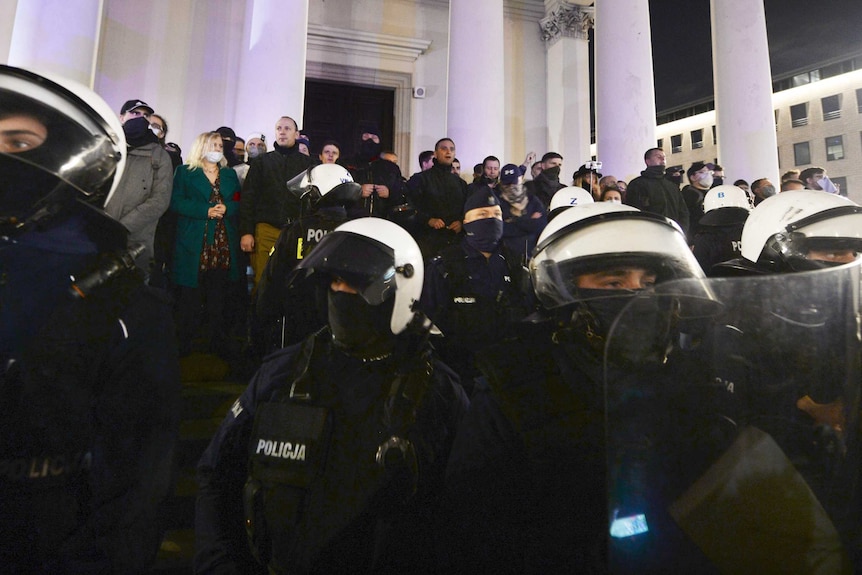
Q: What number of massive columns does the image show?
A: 5